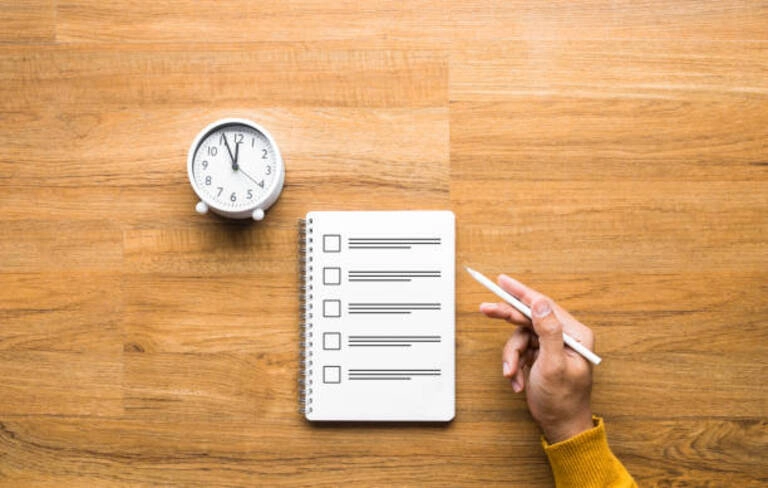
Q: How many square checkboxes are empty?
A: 5